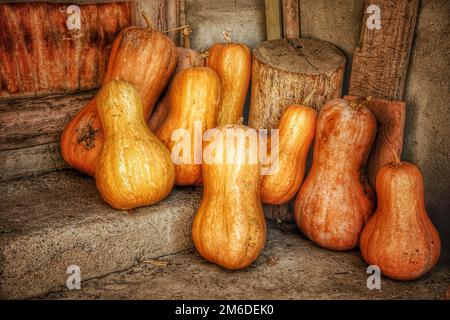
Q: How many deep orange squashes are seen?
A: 3